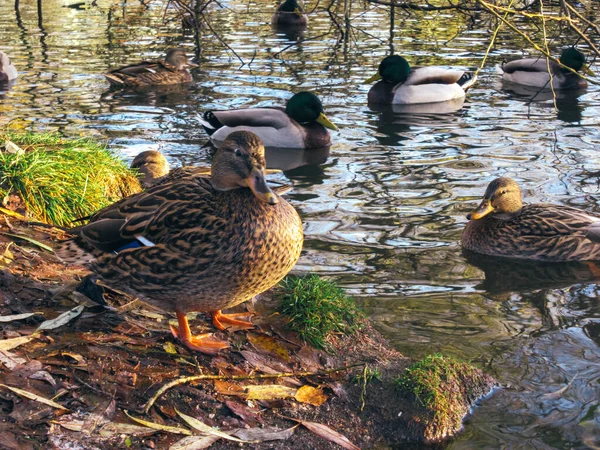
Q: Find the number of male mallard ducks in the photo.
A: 4